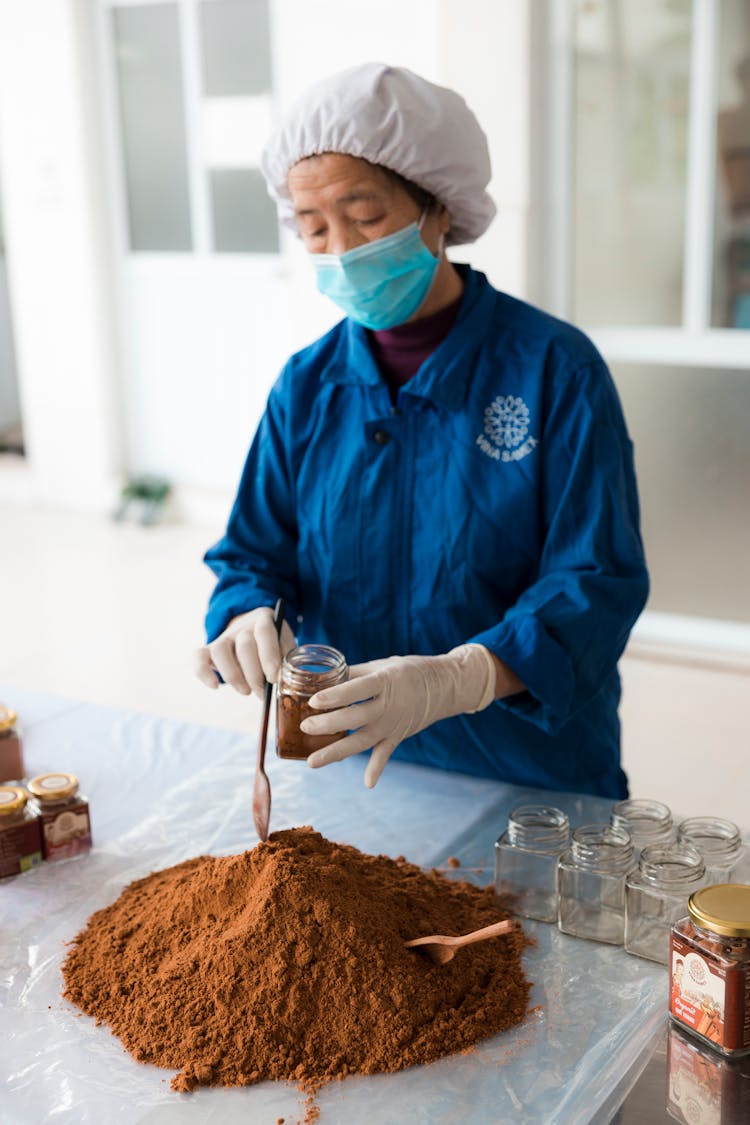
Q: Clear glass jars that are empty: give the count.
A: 5